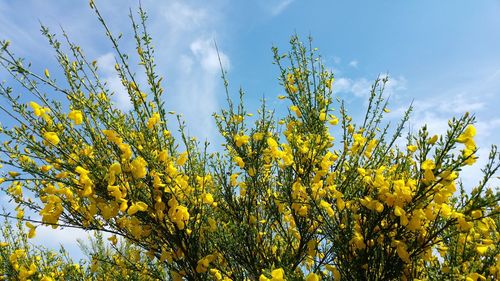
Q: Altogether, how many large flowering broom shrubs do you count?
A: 1